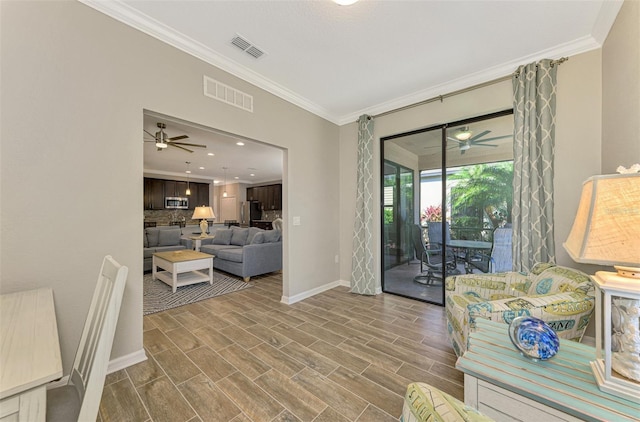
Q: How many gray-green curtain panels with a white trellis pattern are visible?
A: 2